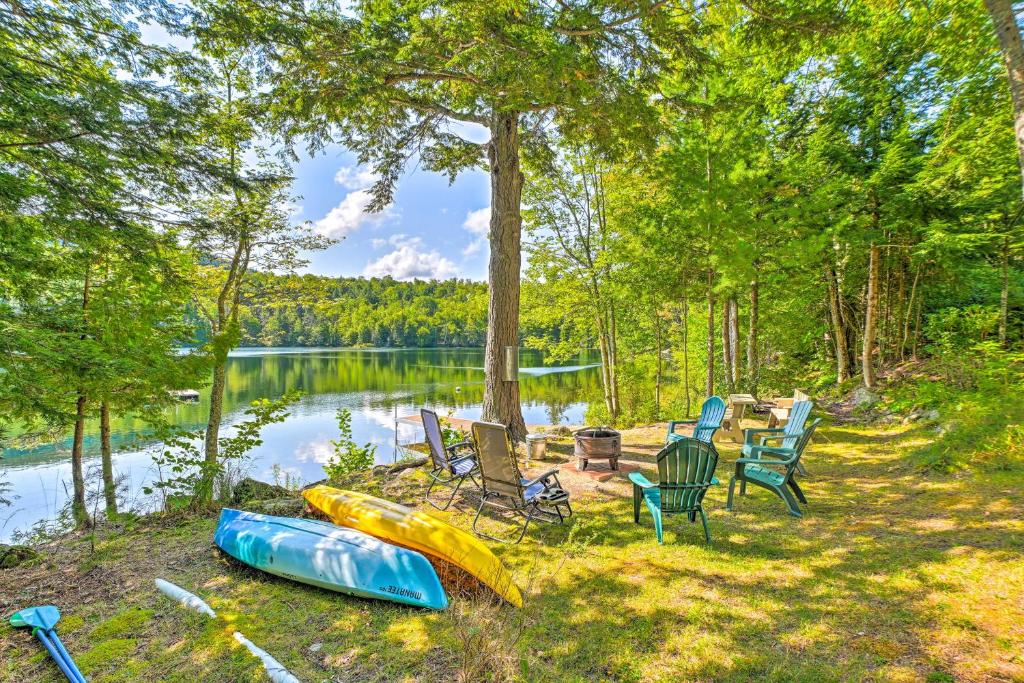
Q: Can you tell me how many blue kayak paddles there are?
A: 2